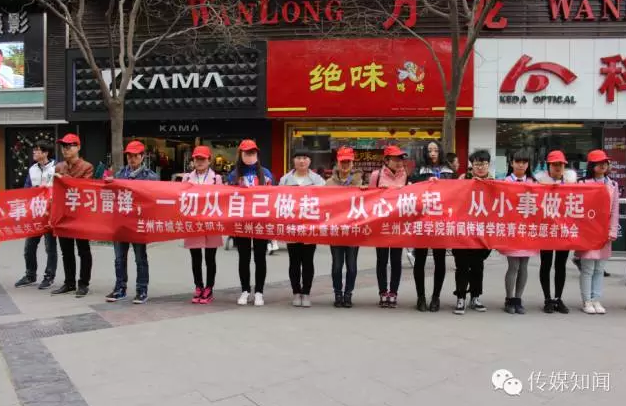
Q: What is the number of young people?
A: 13